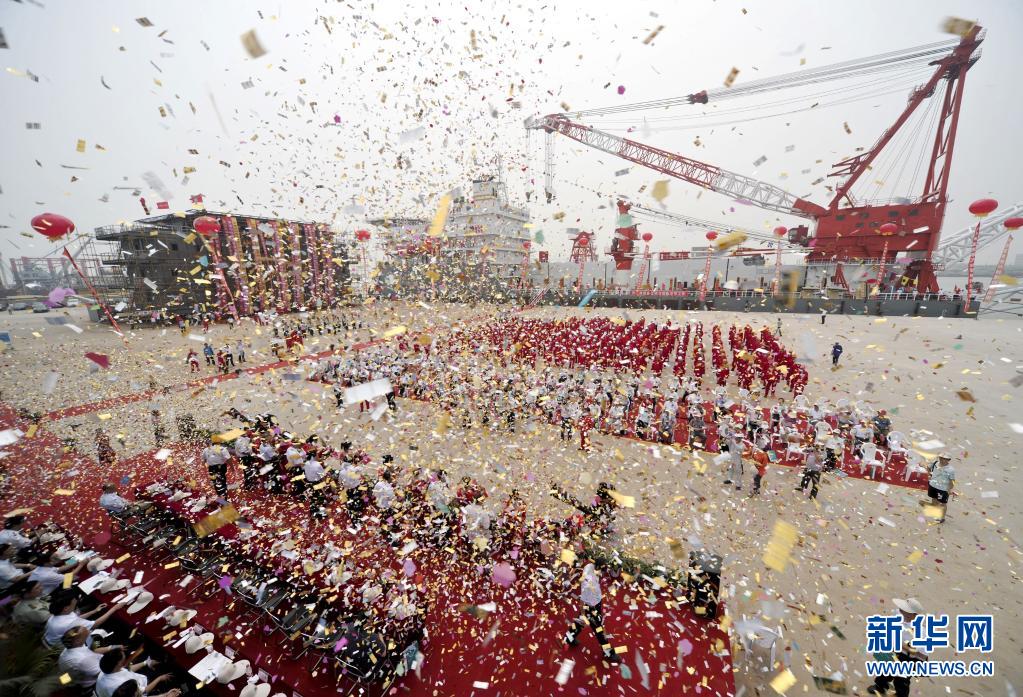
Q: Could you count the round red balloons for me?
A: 11